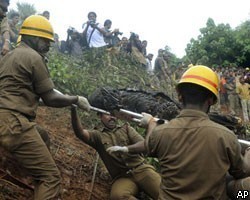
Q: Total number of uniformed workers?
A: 3